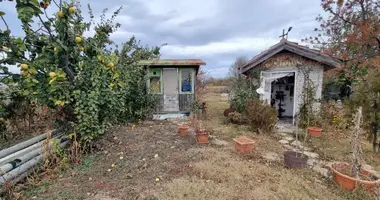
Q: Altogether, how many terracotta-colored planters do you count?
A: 5